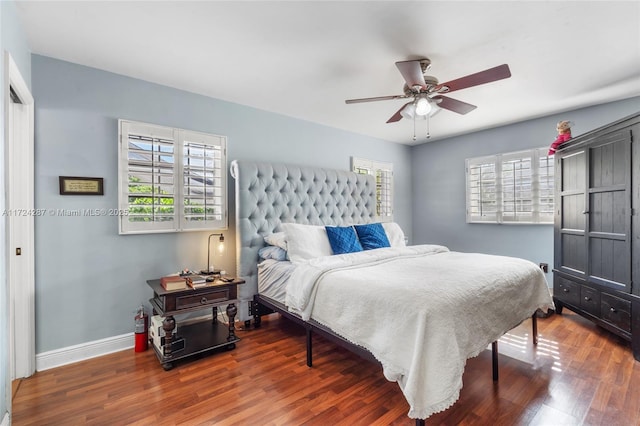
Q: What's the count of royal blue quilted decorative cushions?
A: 2